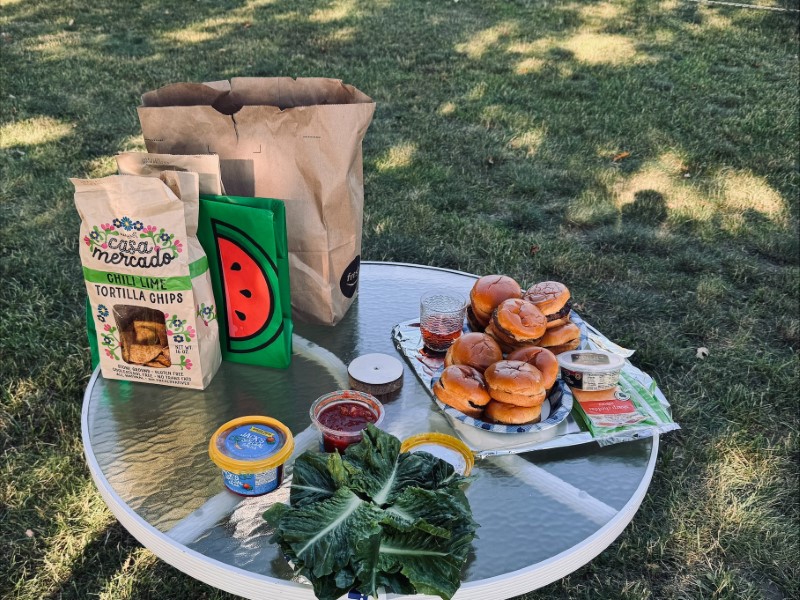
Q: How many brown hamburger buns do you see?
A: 9